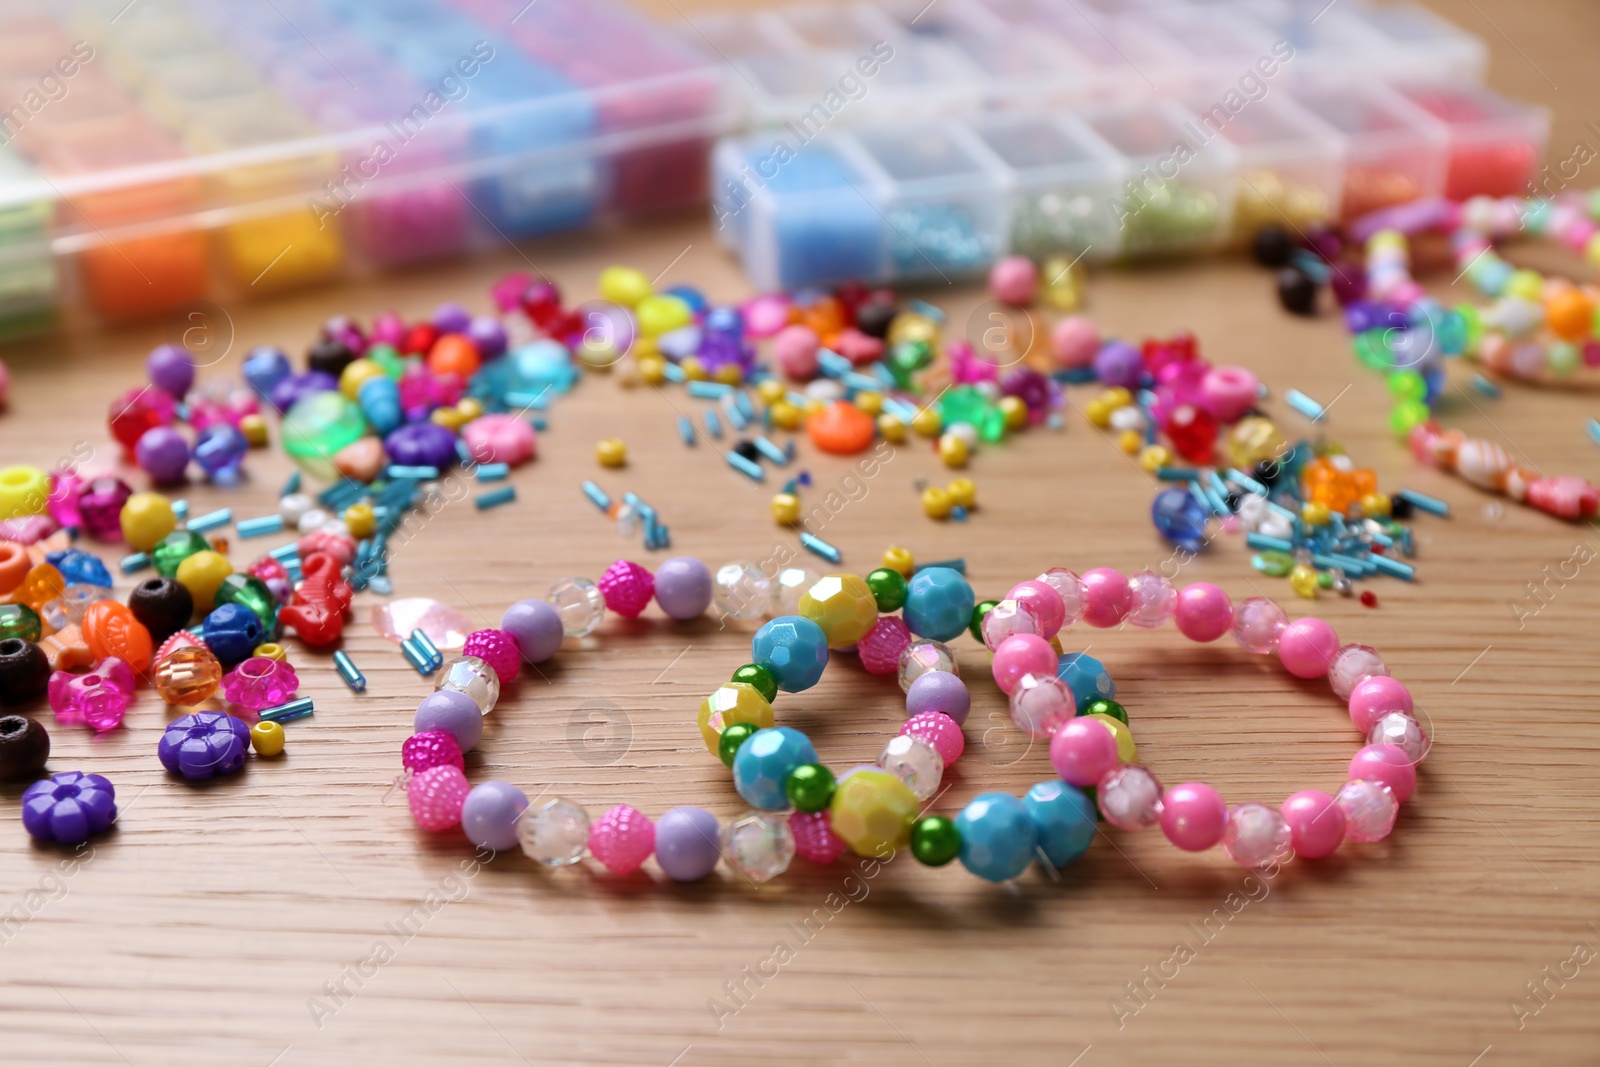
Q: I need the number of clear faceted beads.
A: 8